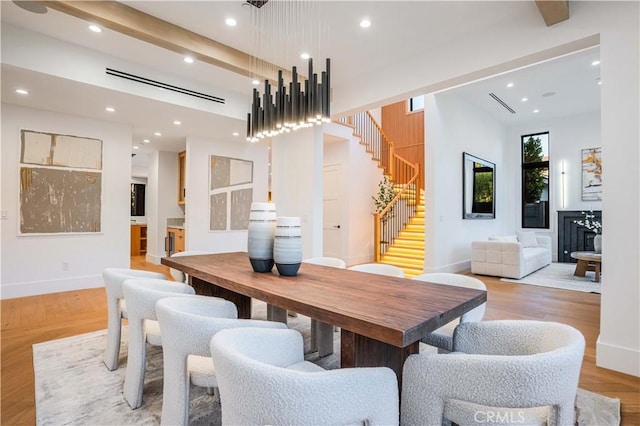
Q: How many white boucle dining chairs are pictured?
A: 9